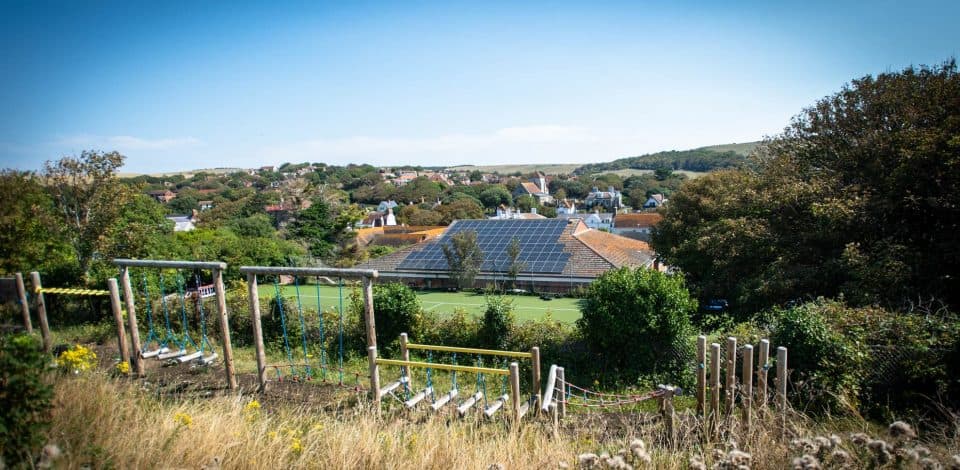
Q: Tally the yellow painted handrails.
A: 2